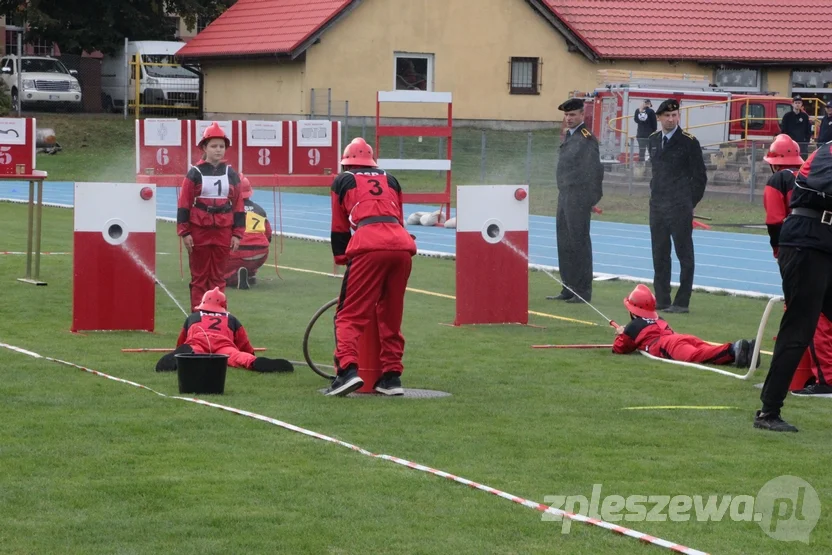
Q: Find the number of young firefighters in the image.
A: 6